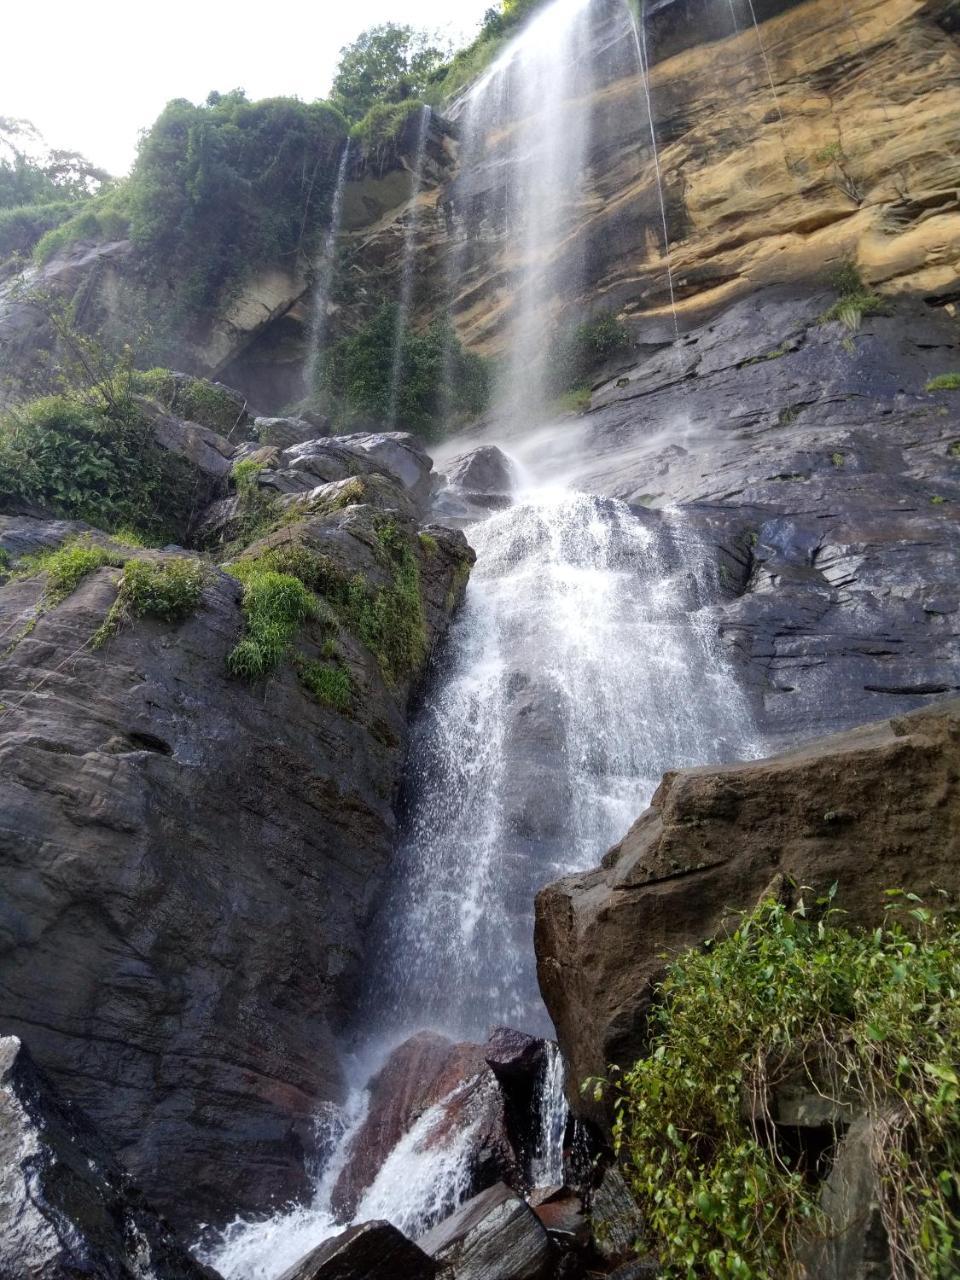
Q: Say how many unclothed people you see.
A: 0